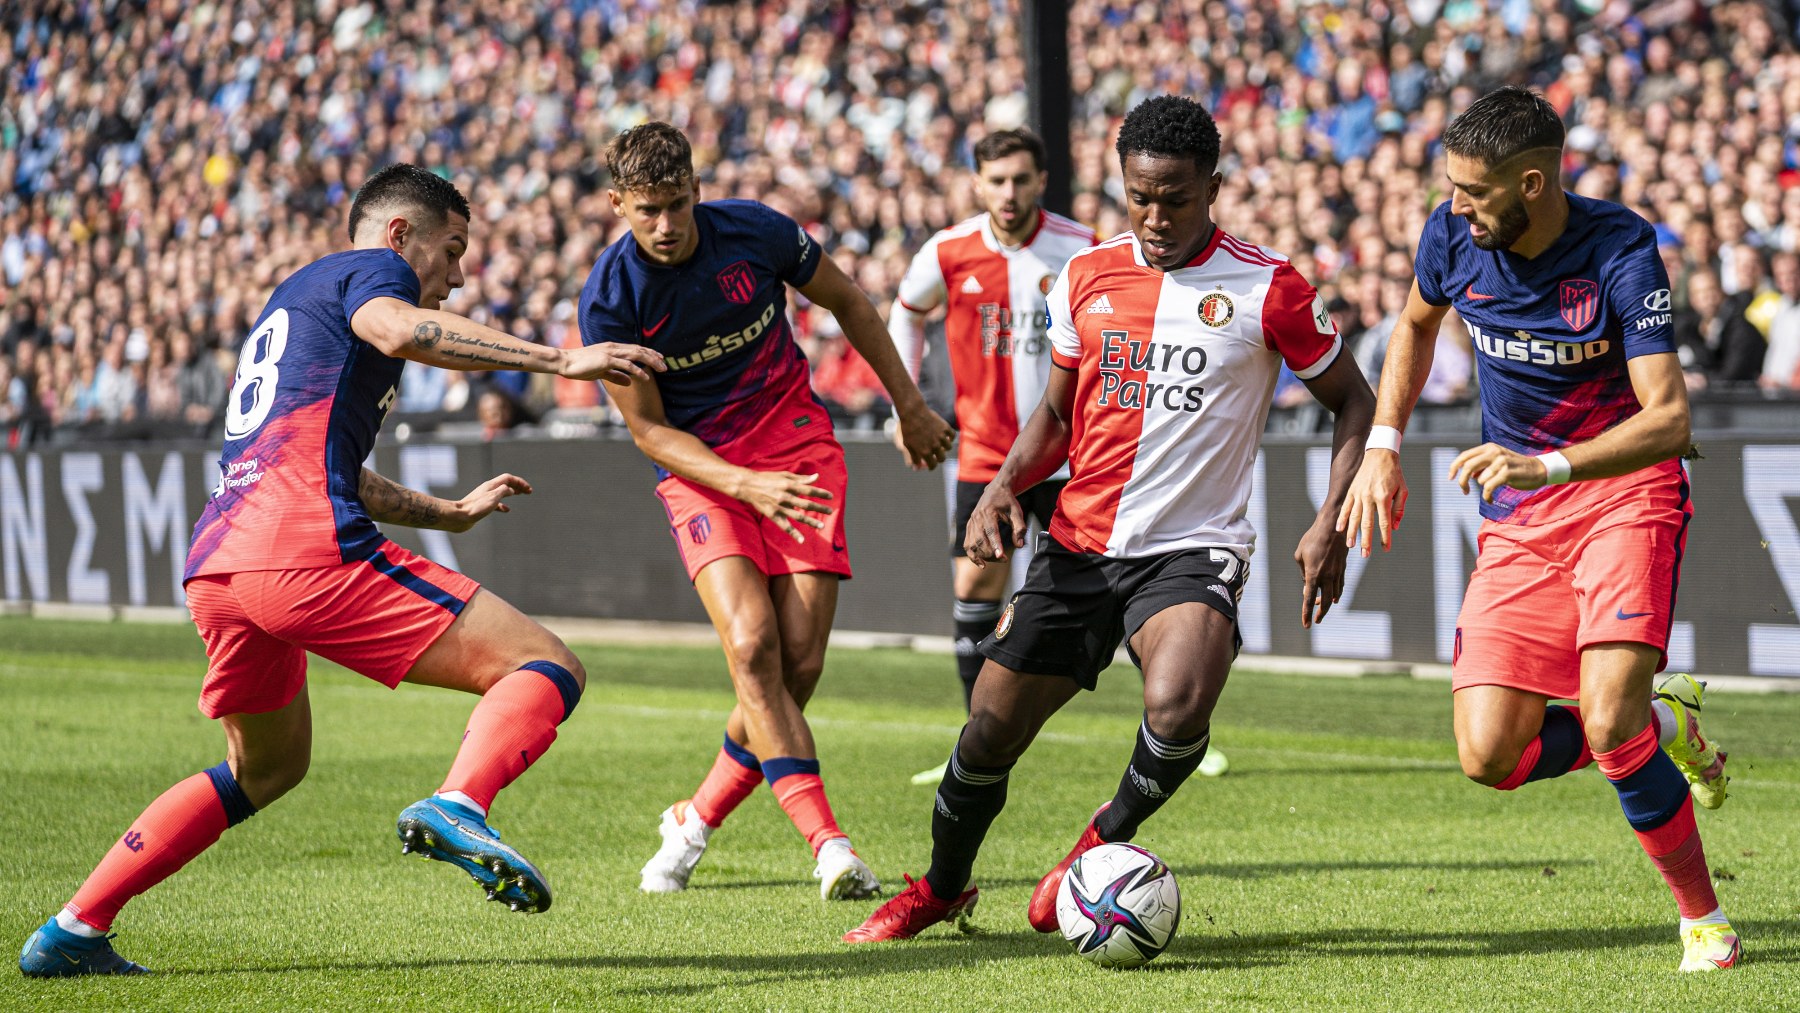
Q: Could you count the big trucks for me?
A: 0